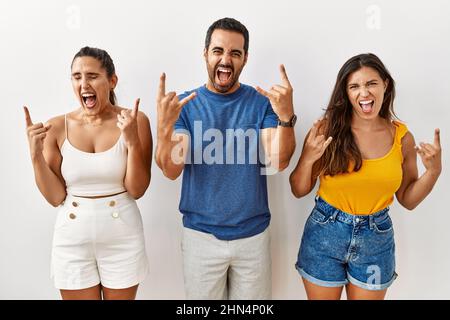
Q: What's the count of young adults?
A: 3